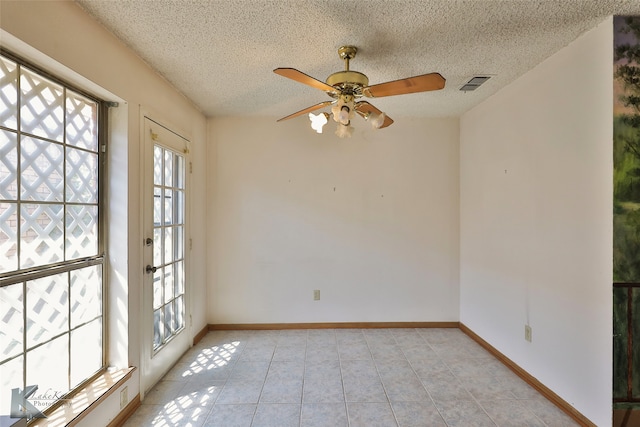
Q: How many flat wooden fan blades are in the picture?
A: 4